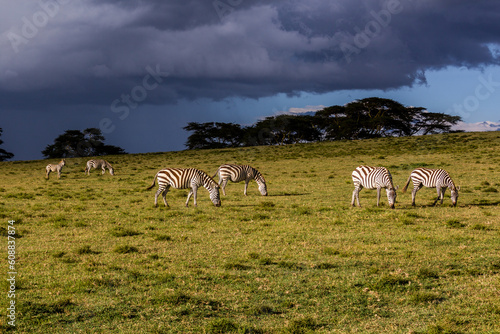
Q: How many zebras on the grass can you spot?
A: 6